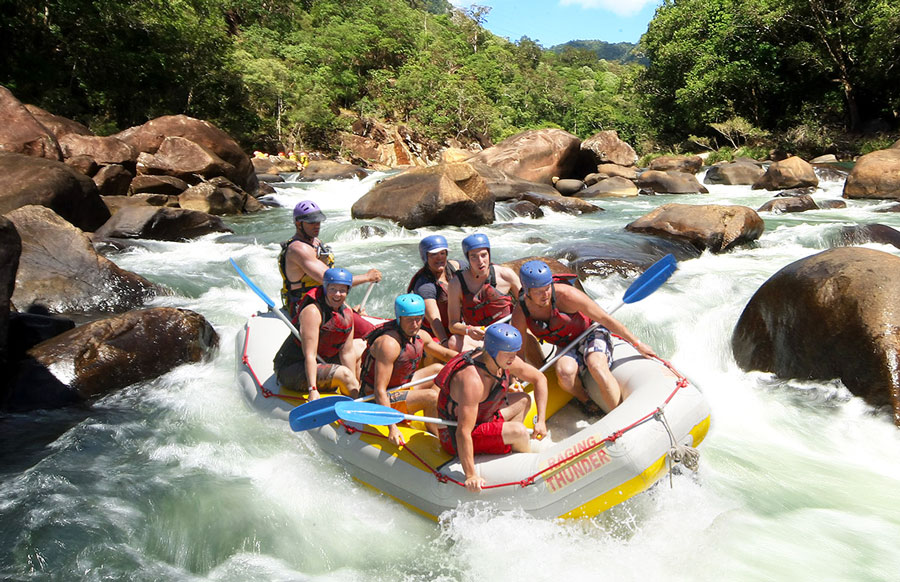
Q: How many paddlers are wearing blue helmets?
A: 6